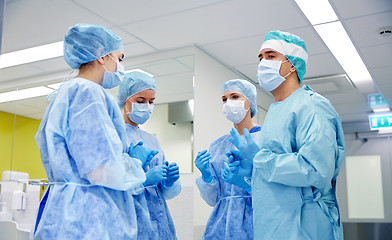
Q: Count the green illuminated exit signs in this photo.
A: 2